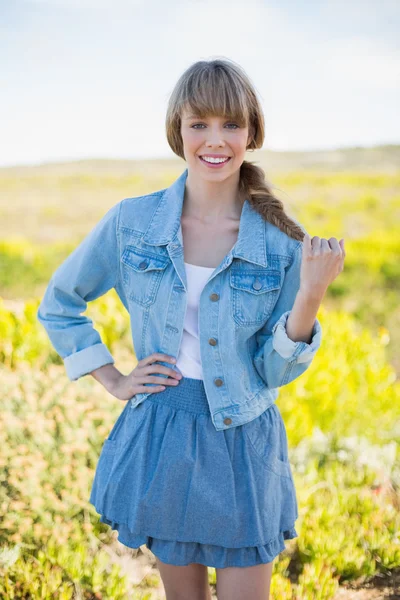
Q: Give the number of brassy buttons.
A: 6